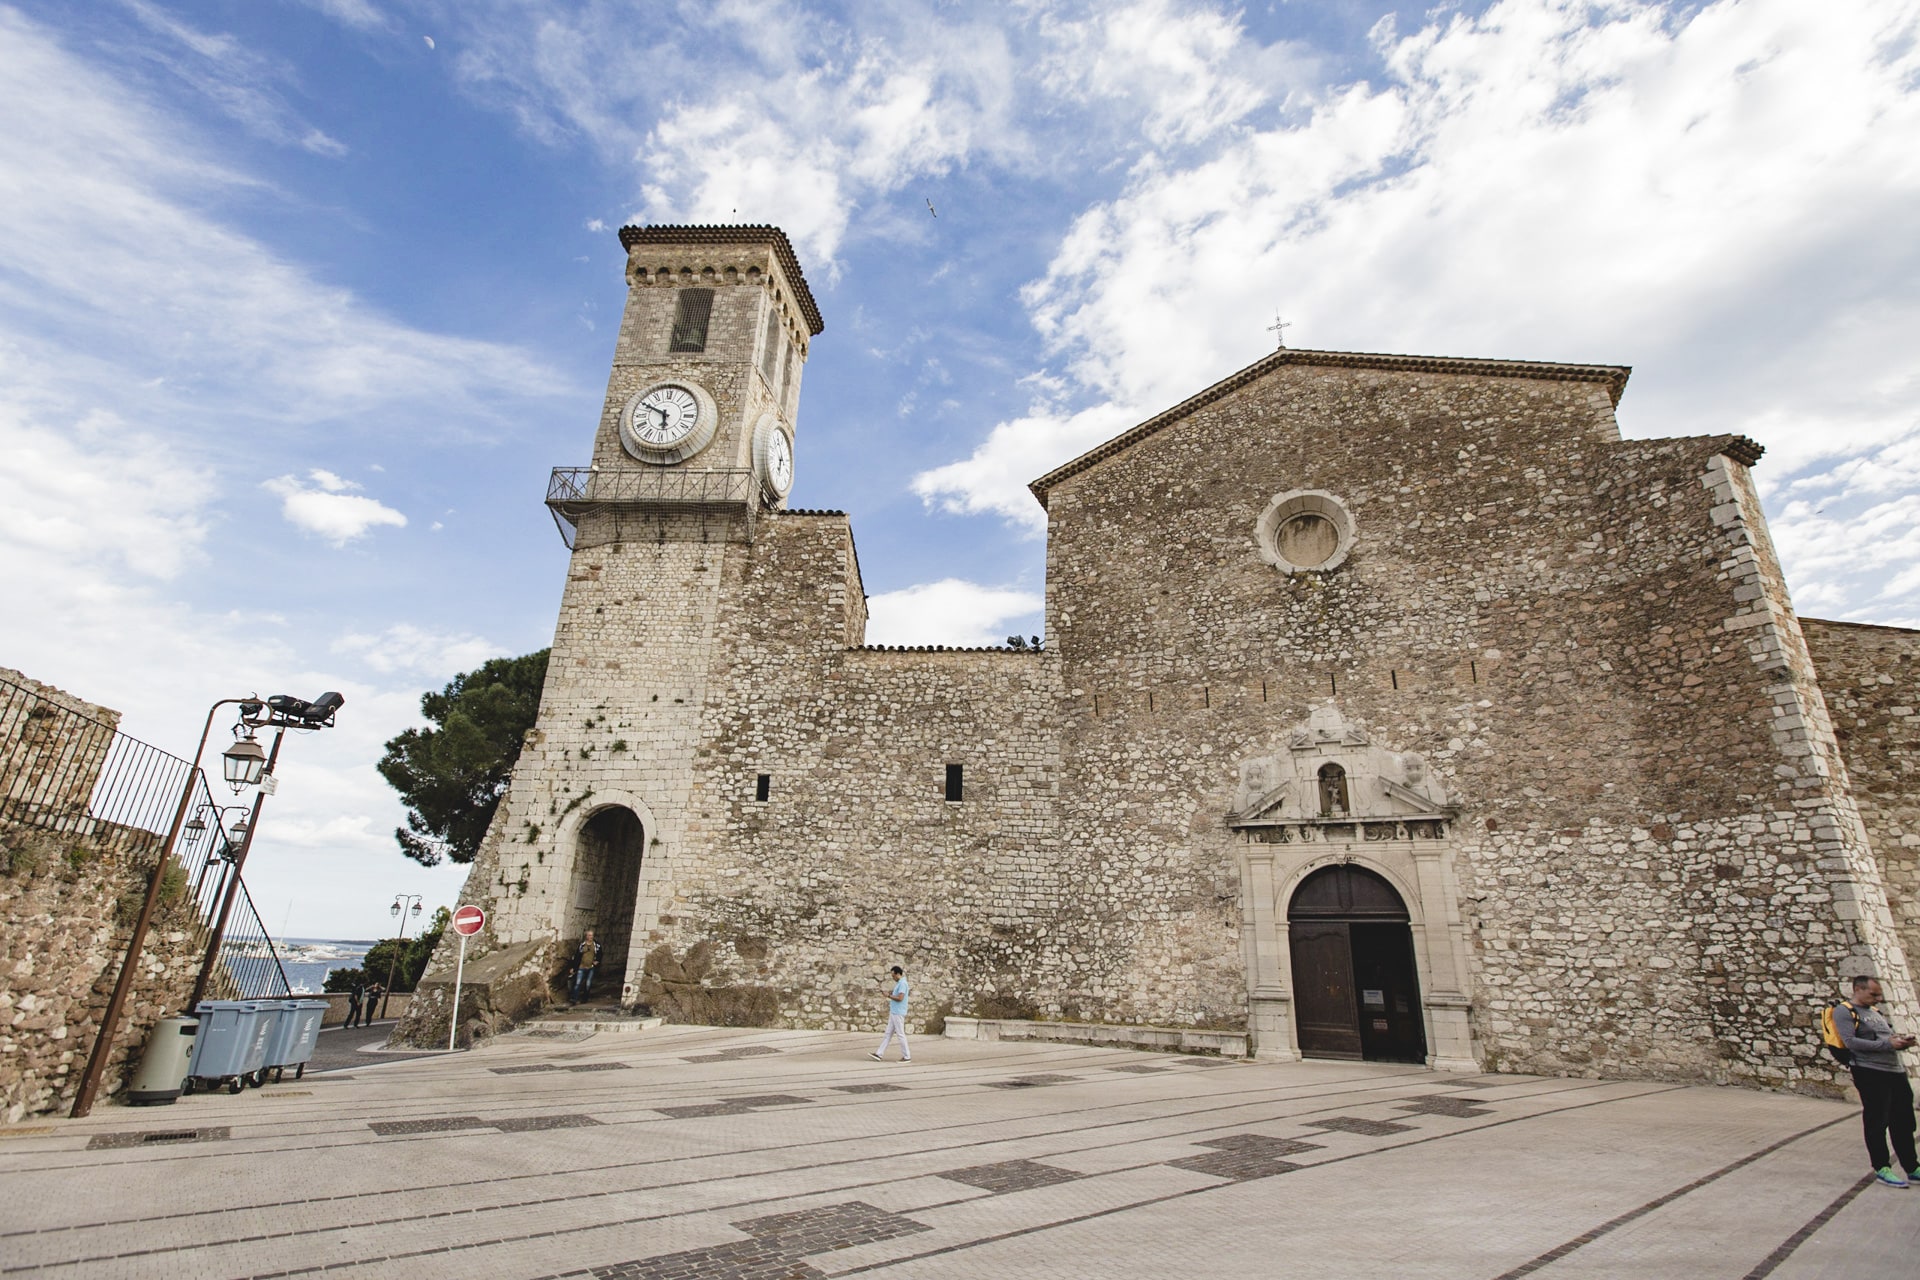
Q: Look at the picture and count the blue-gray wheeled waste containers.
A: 2